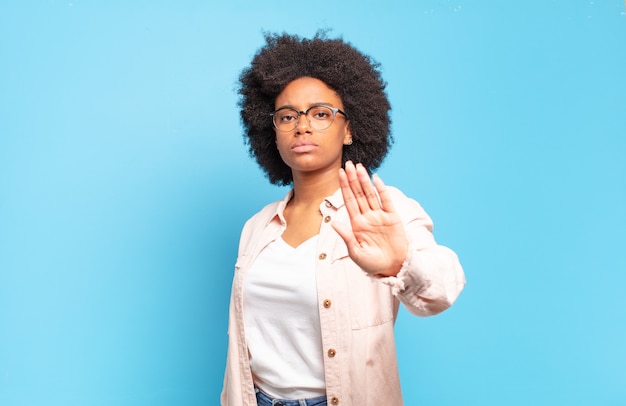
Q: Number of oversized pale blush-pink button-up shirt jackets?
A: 1